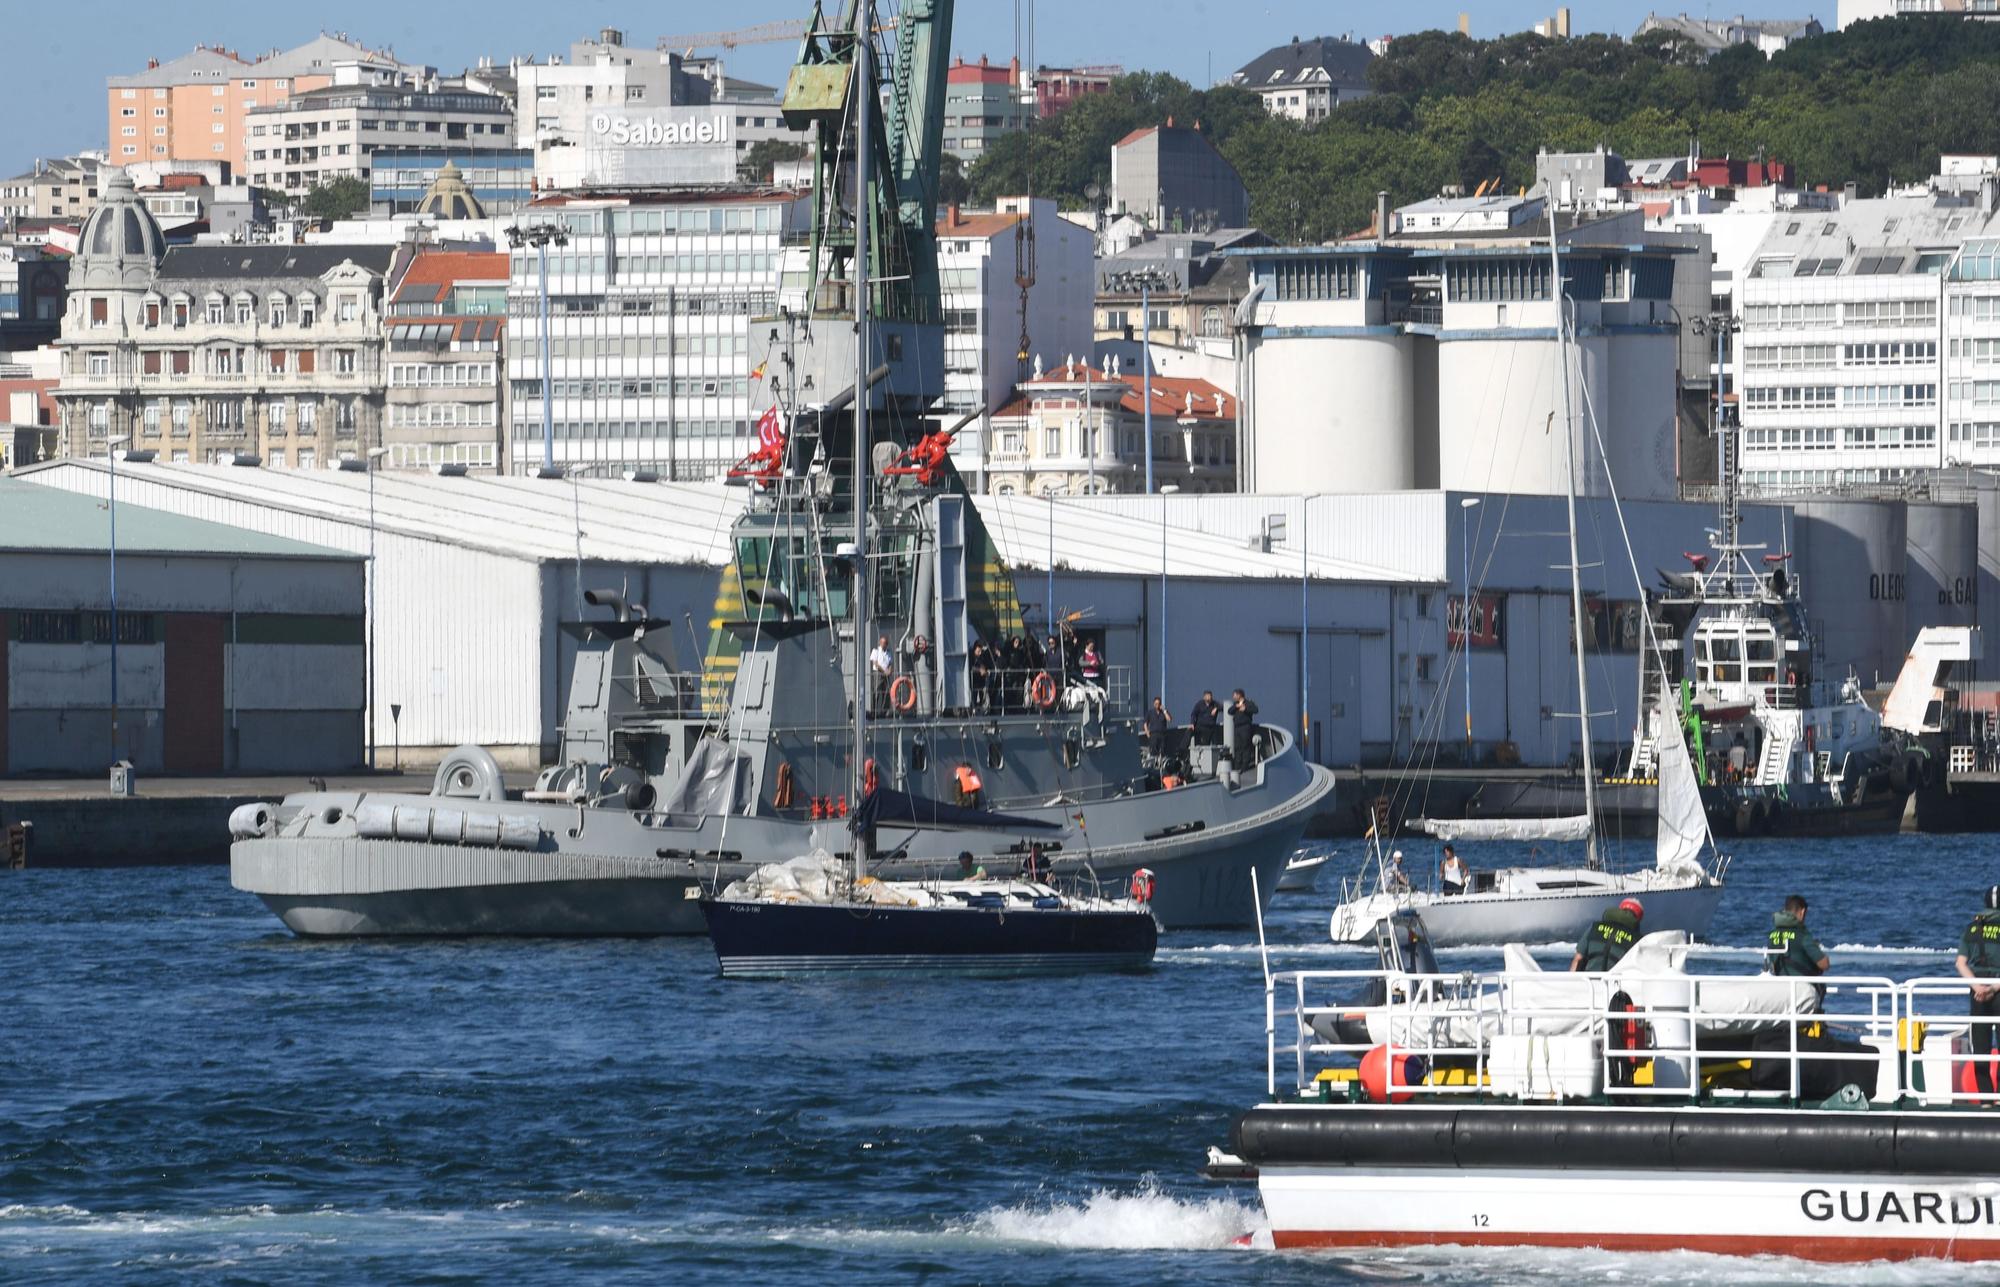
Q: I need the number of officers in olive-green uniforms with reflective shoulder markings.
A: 3